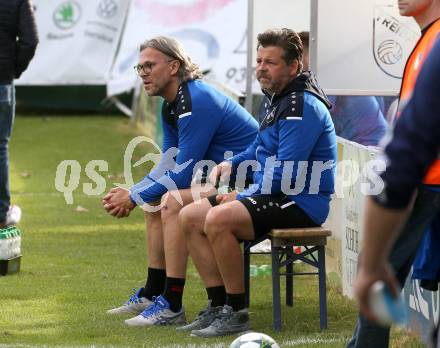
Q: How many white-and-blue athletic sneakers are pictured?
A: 2